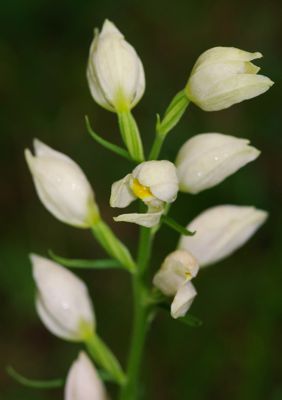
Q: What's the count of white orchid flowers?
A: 9